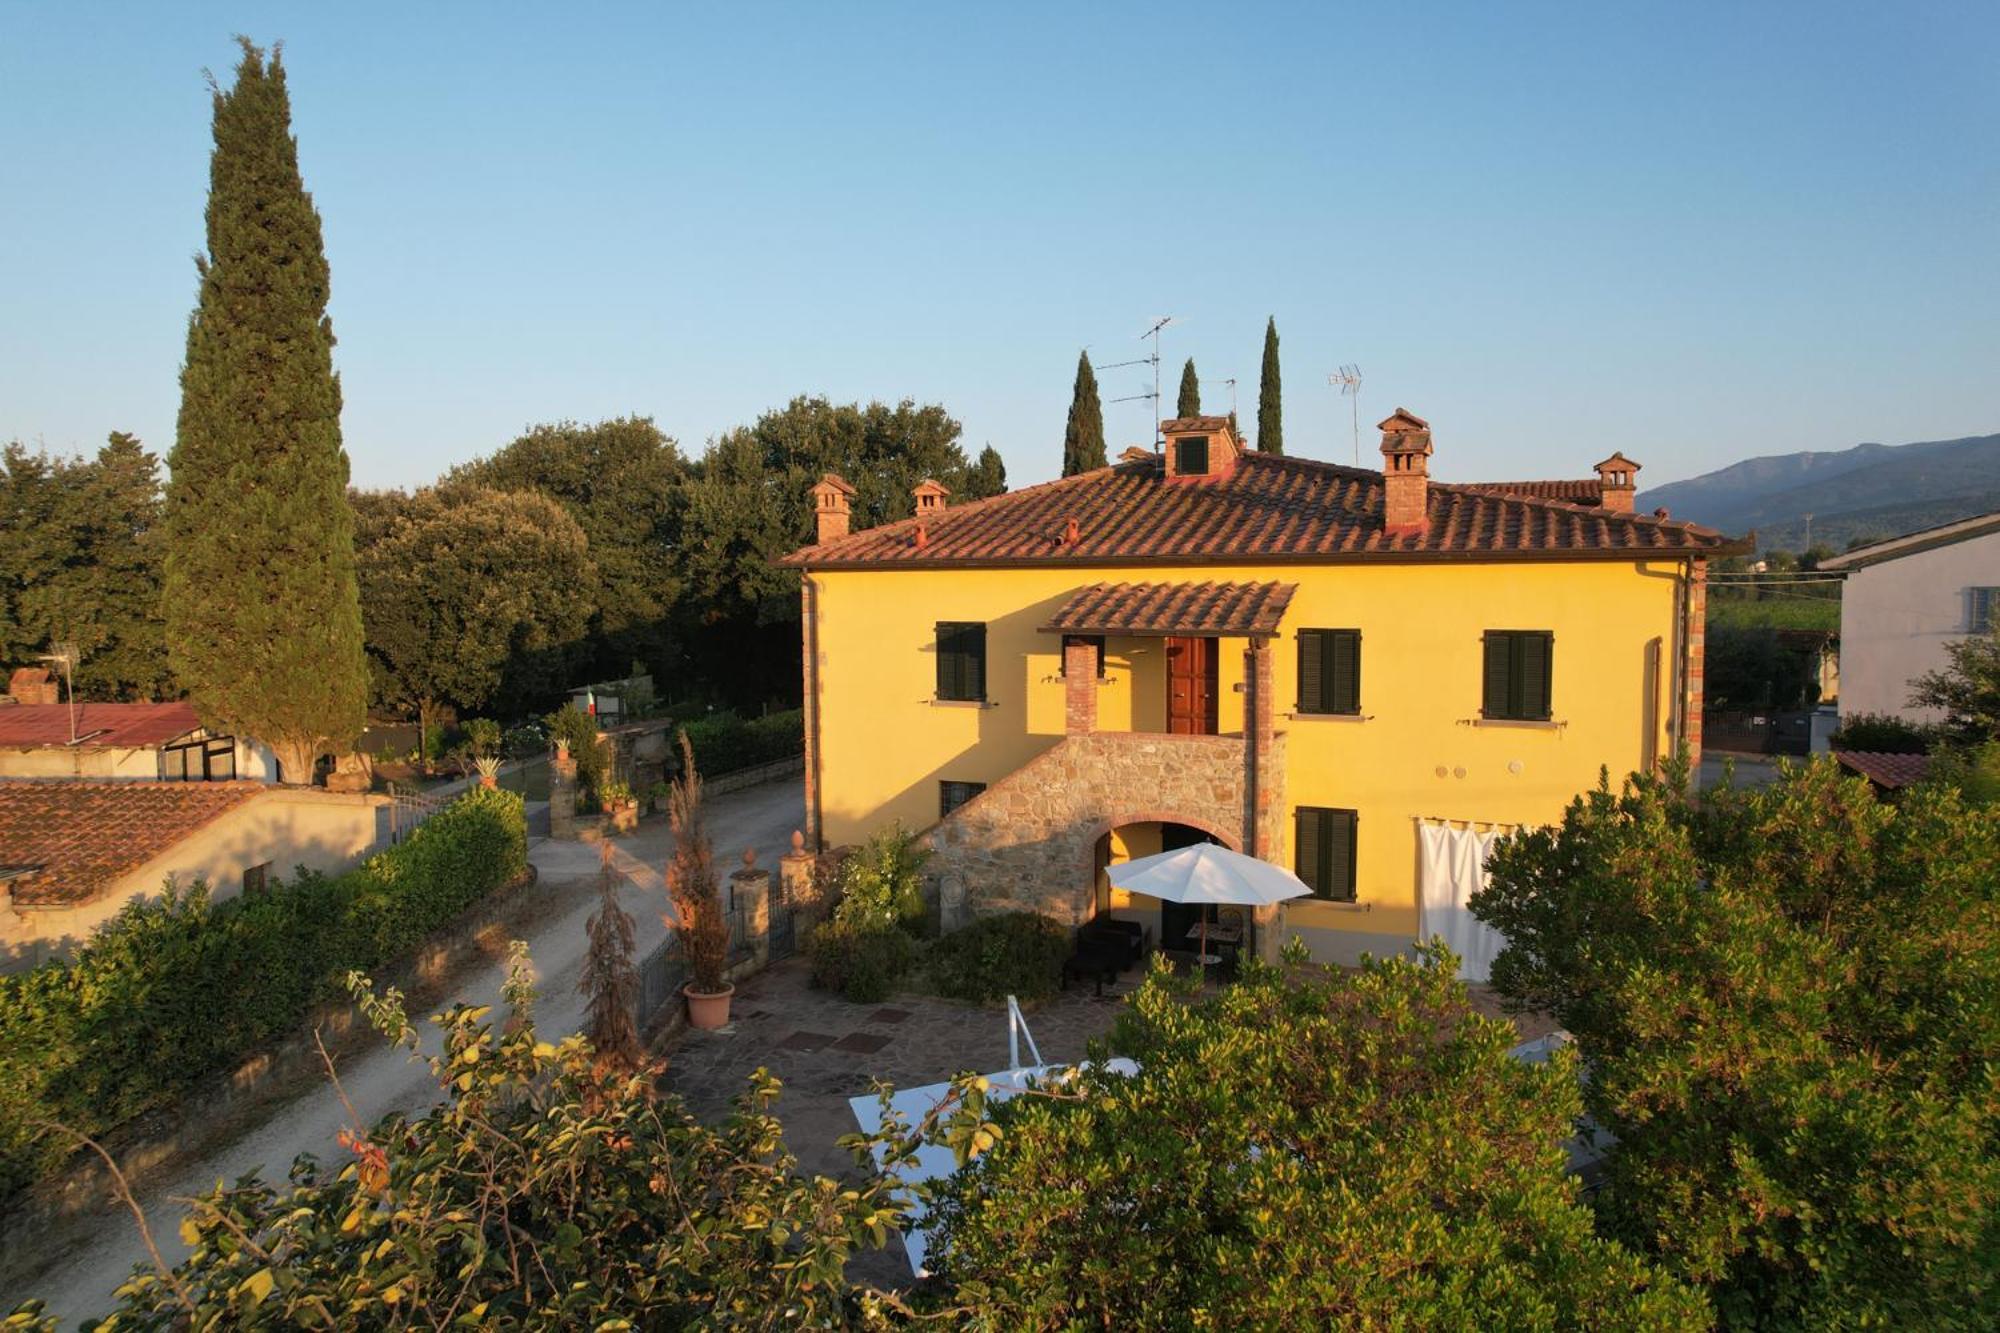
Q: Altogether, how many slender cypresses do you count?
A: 4